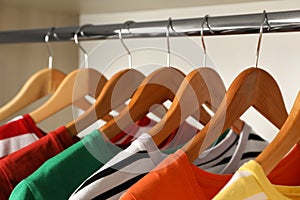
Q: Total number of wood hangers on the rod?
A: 7